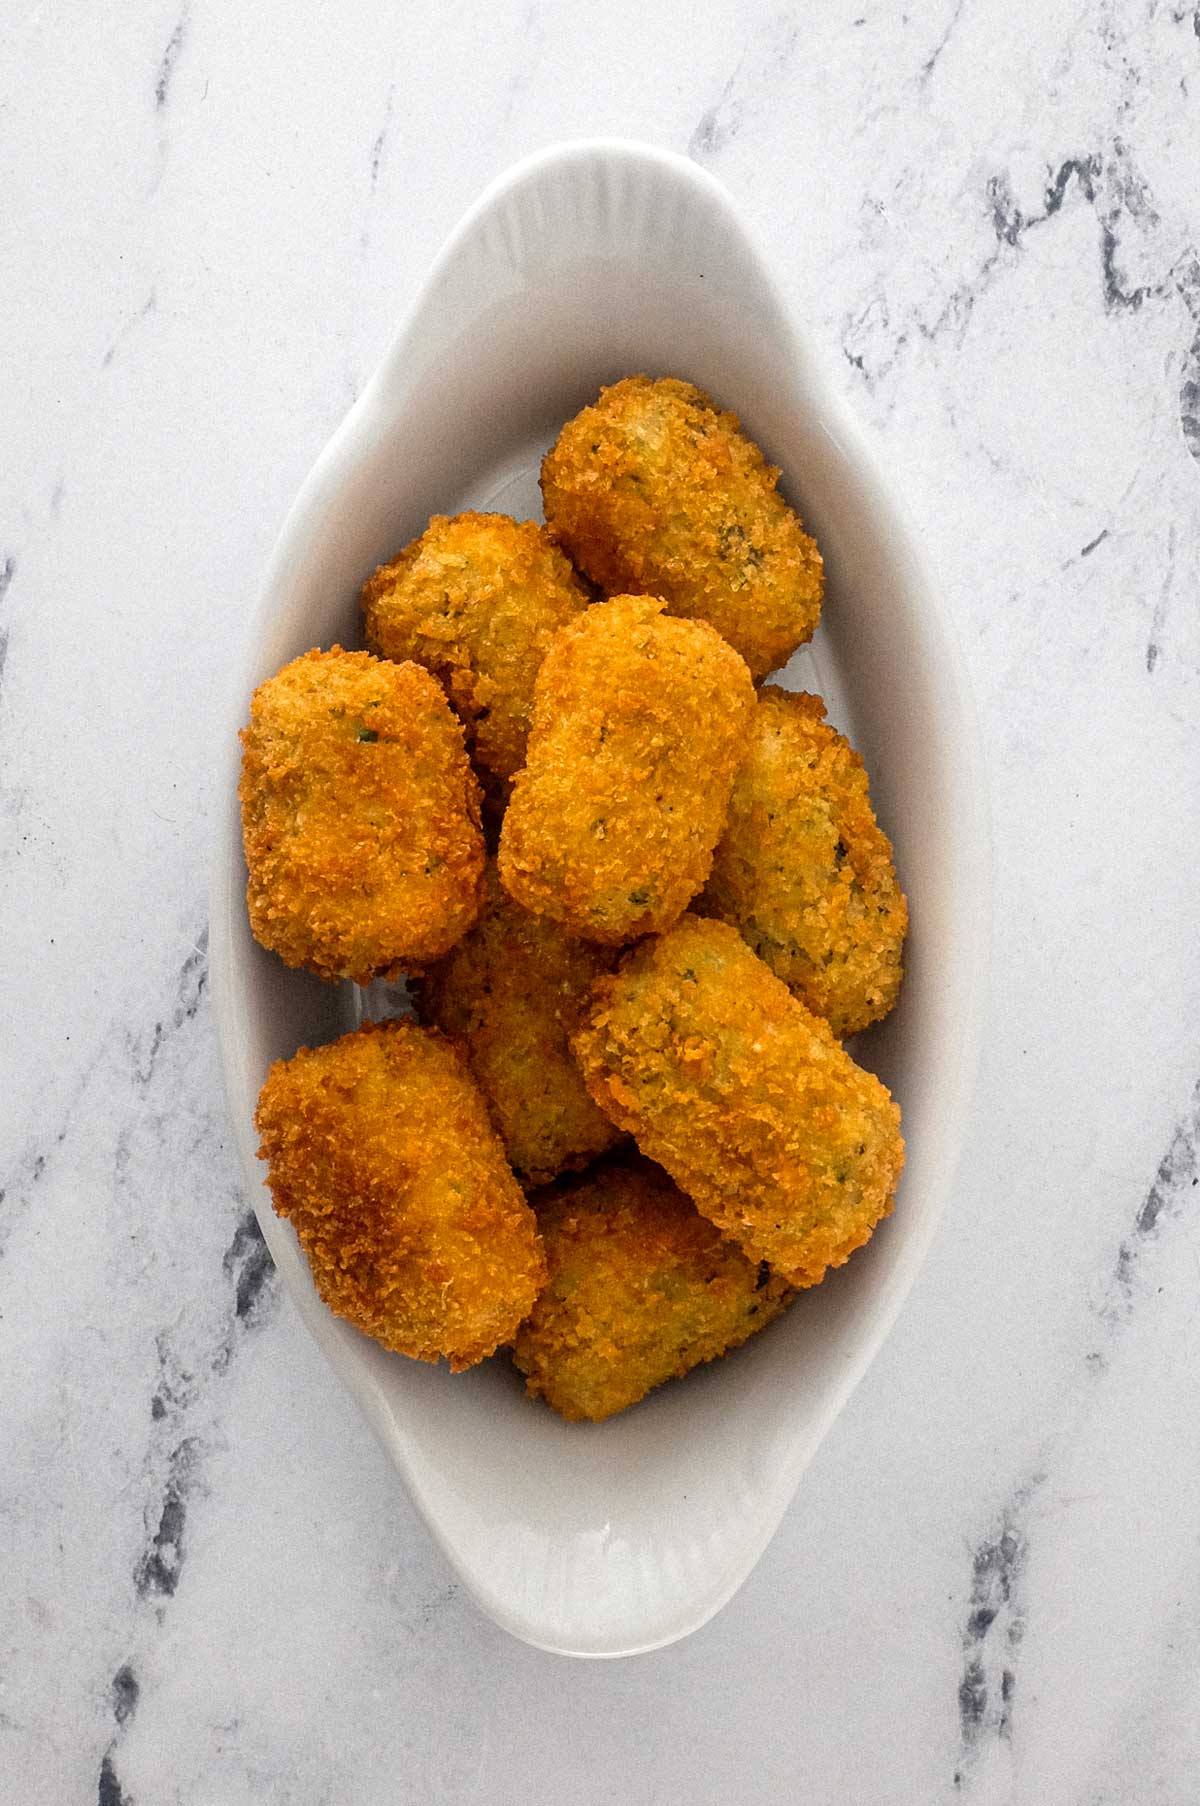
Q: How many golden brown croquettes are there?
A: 9